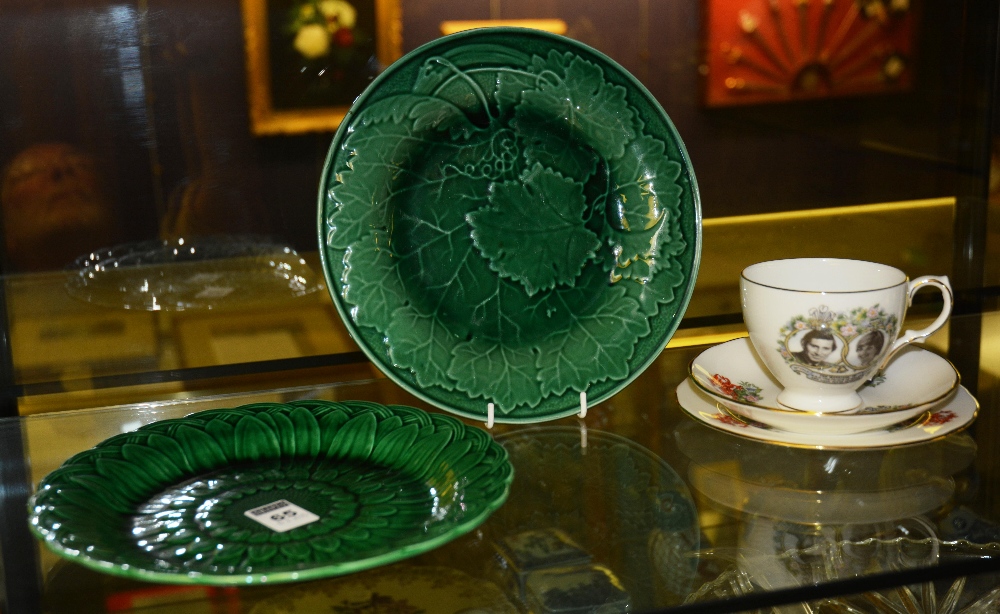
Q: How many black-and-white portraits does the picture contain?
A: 2